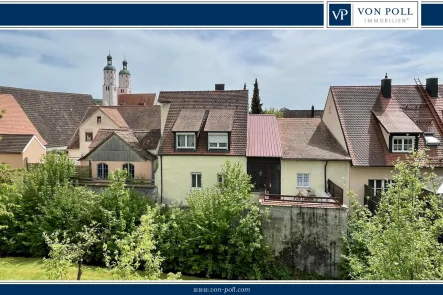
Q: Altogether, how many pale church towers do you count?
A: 2